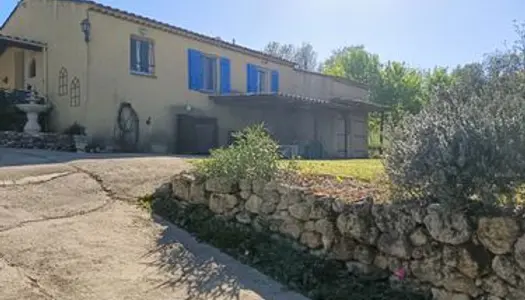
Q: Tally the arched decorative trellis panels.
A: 2